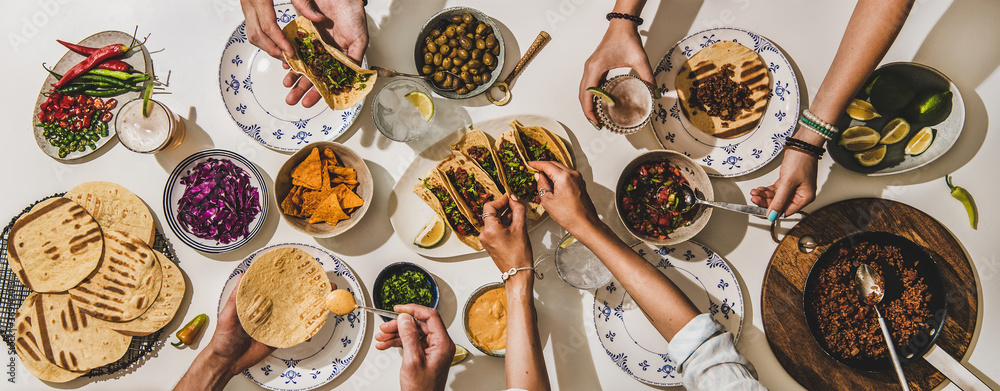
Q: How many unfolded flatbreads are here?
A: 8